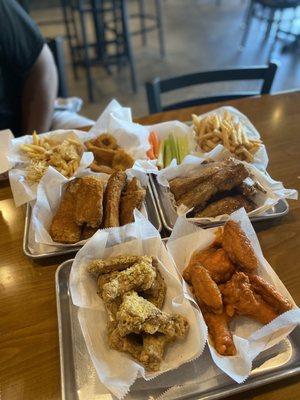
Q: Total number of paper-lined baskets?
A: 8